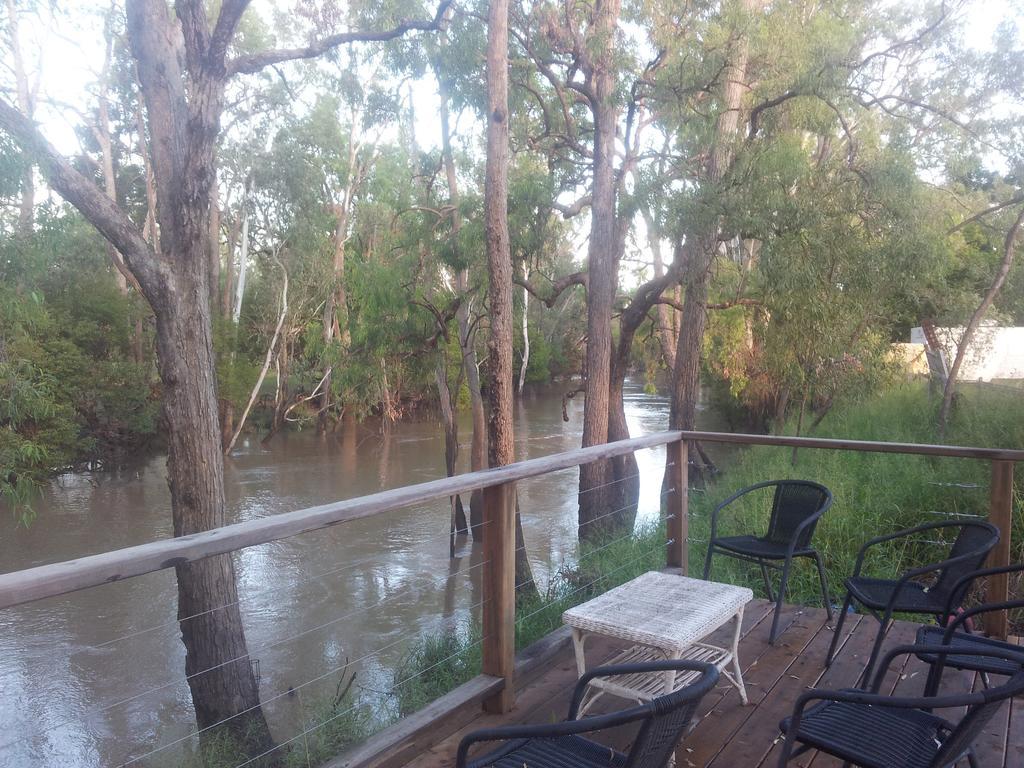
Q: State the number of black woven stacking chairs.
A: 5